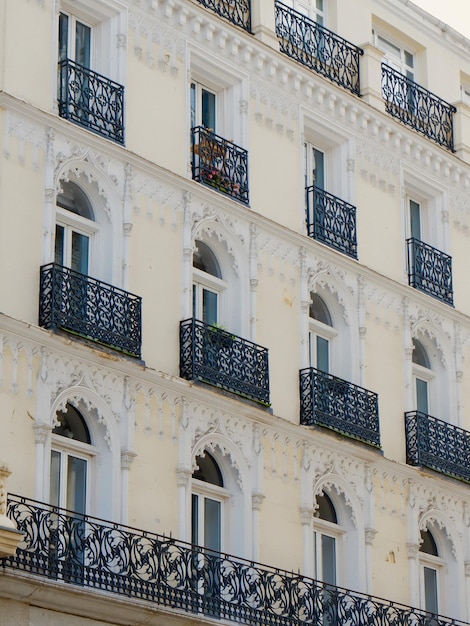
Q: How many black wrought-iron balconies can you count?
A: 12